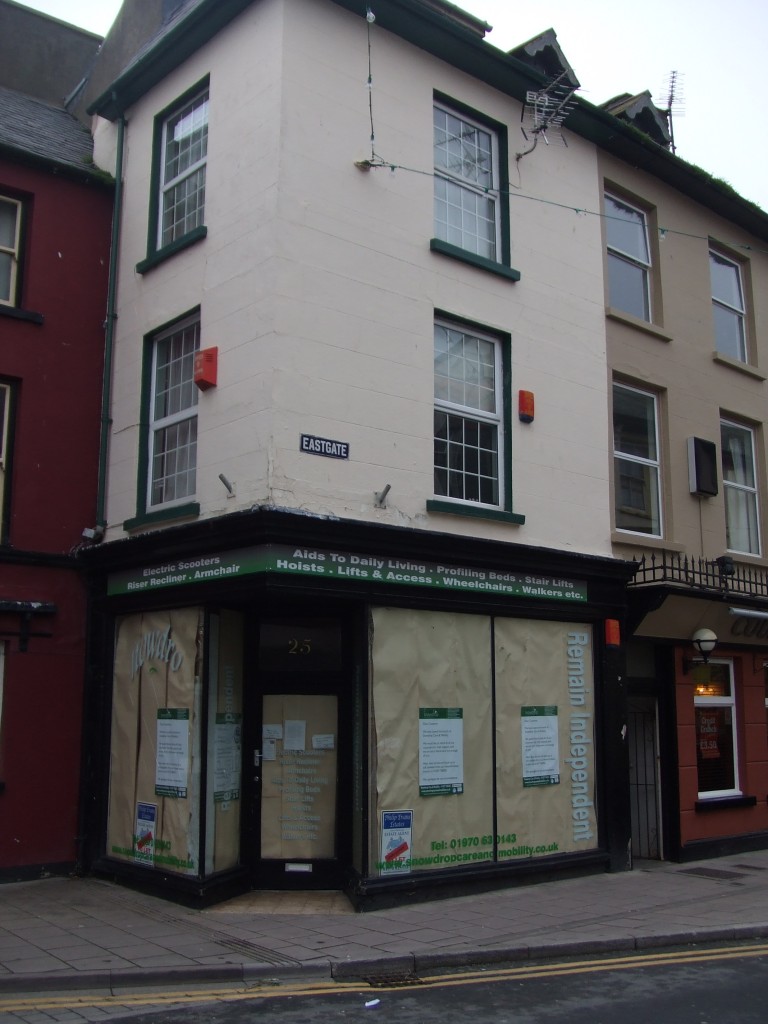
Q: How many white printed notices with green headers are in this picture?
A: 4